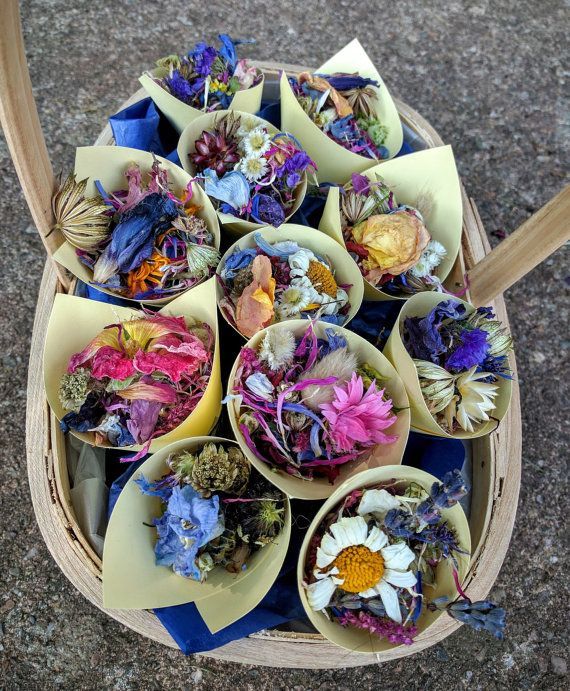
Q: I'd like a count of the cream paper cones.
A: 11